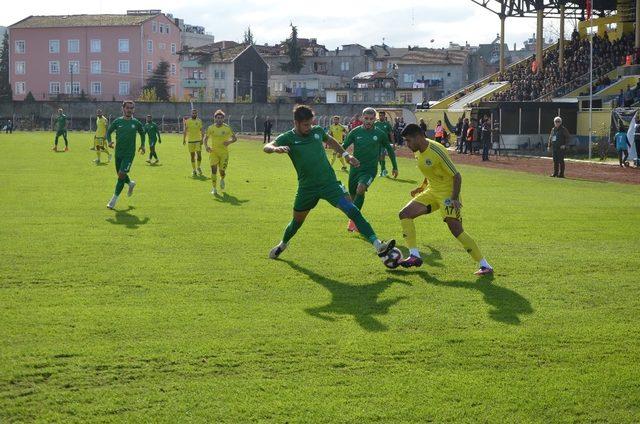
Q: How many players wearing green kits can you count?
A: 6